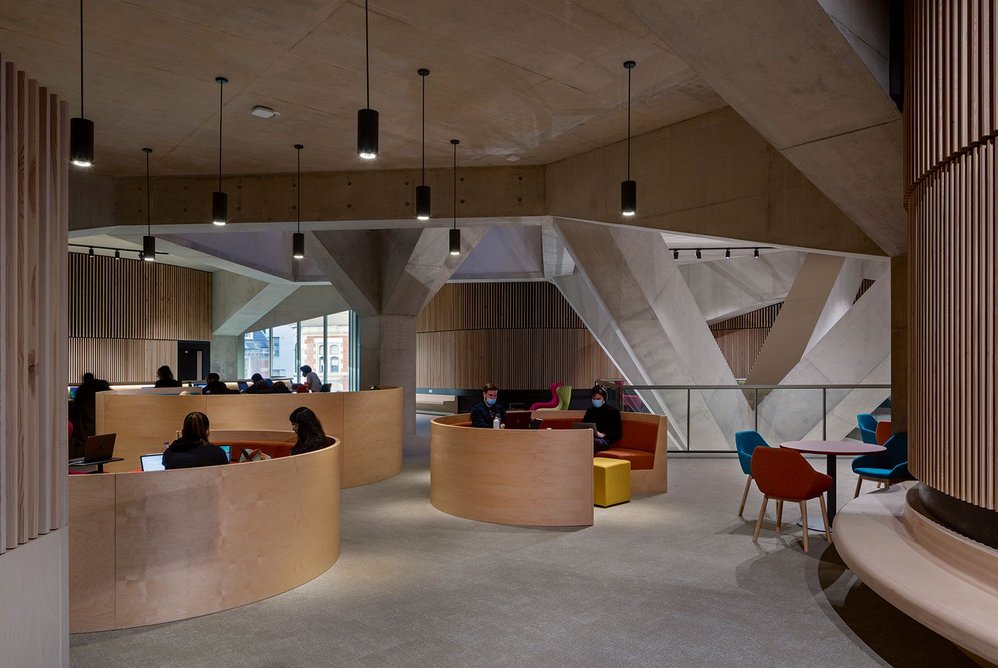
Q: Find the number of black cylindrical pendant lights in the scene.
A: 8